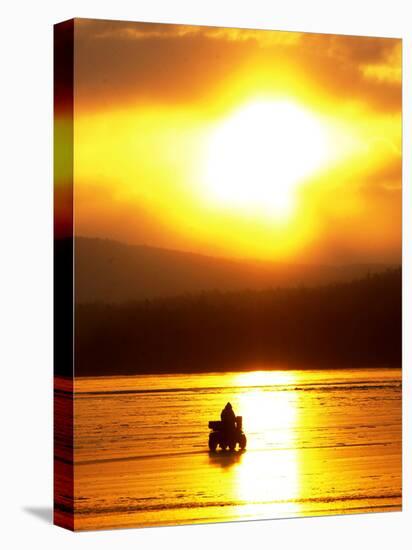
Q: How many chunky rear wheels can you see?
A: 2